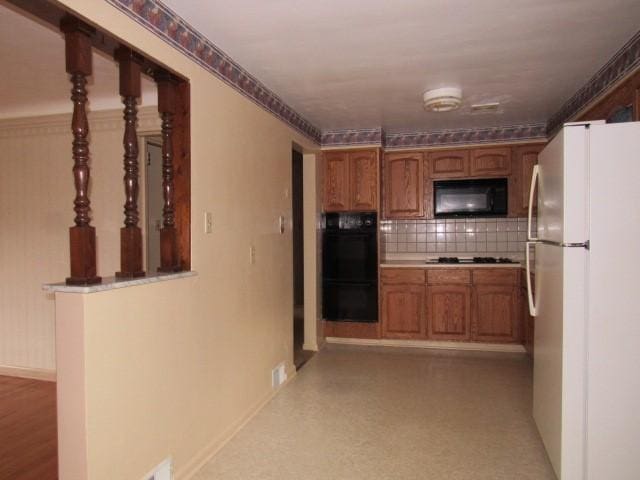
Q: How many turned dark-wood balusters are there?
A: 3